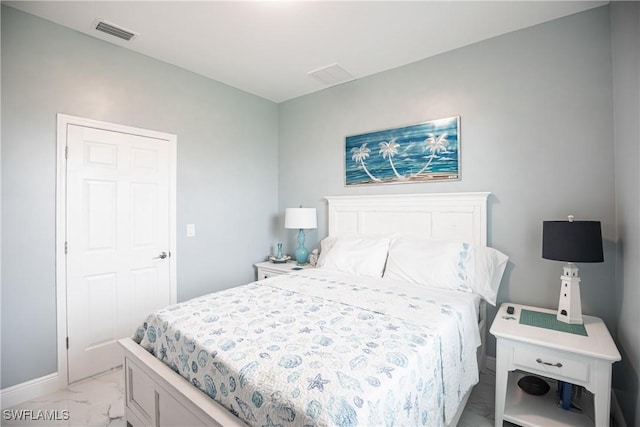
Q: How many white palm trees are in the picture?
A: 3